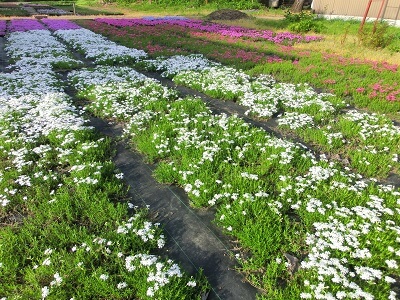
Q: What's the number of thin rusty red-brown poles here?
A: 2